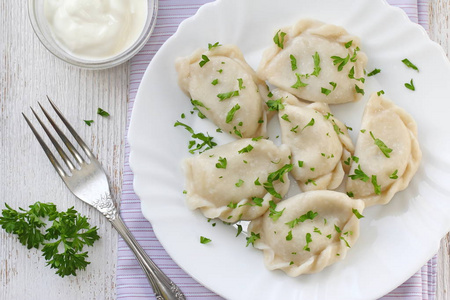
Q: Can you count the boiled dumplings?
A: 6